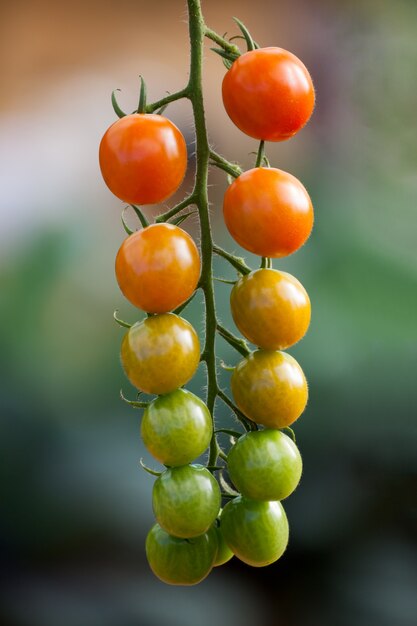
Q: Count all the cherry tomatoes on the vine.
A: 13